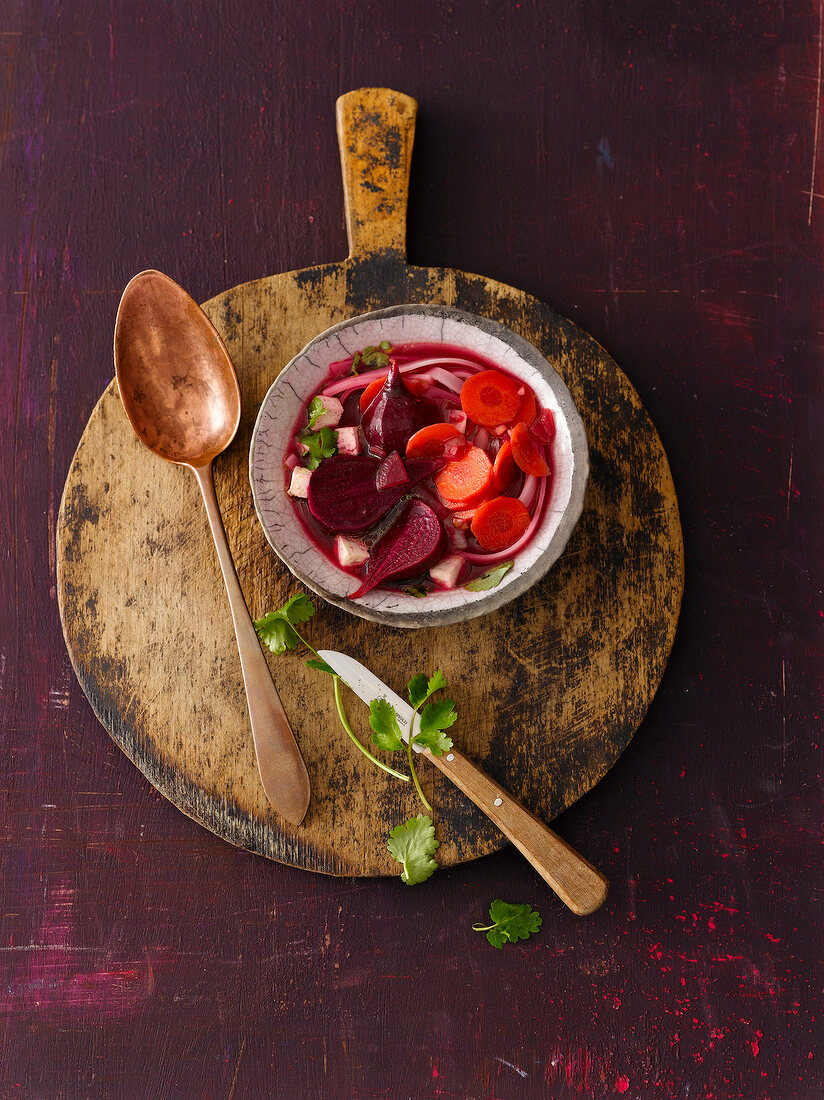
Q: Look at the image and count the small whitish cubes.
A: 5